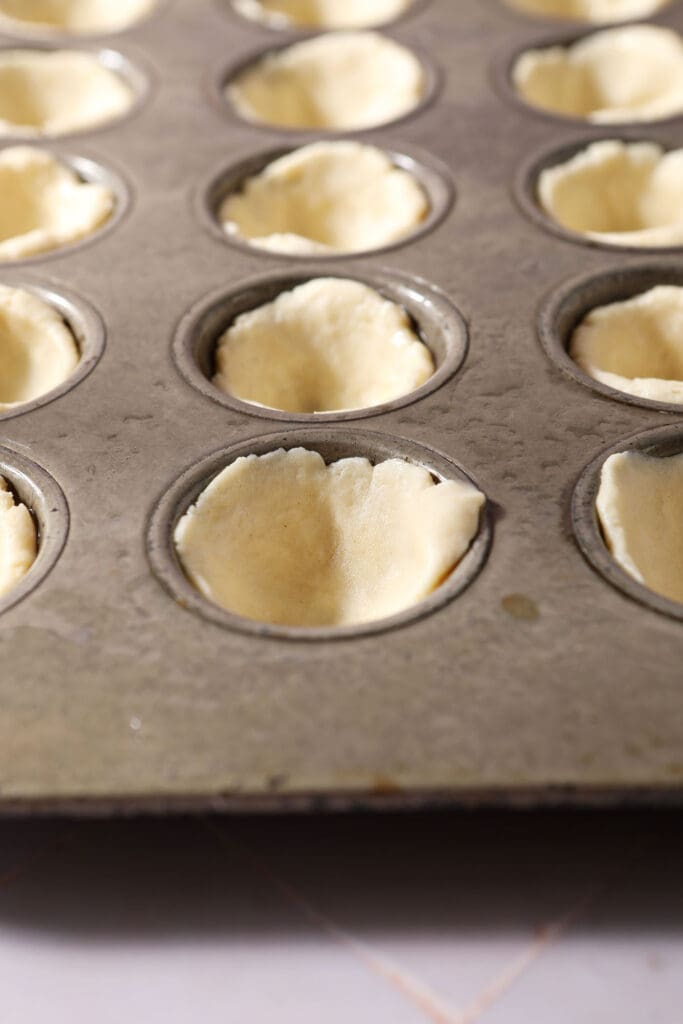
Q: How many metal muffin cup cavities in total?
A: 15